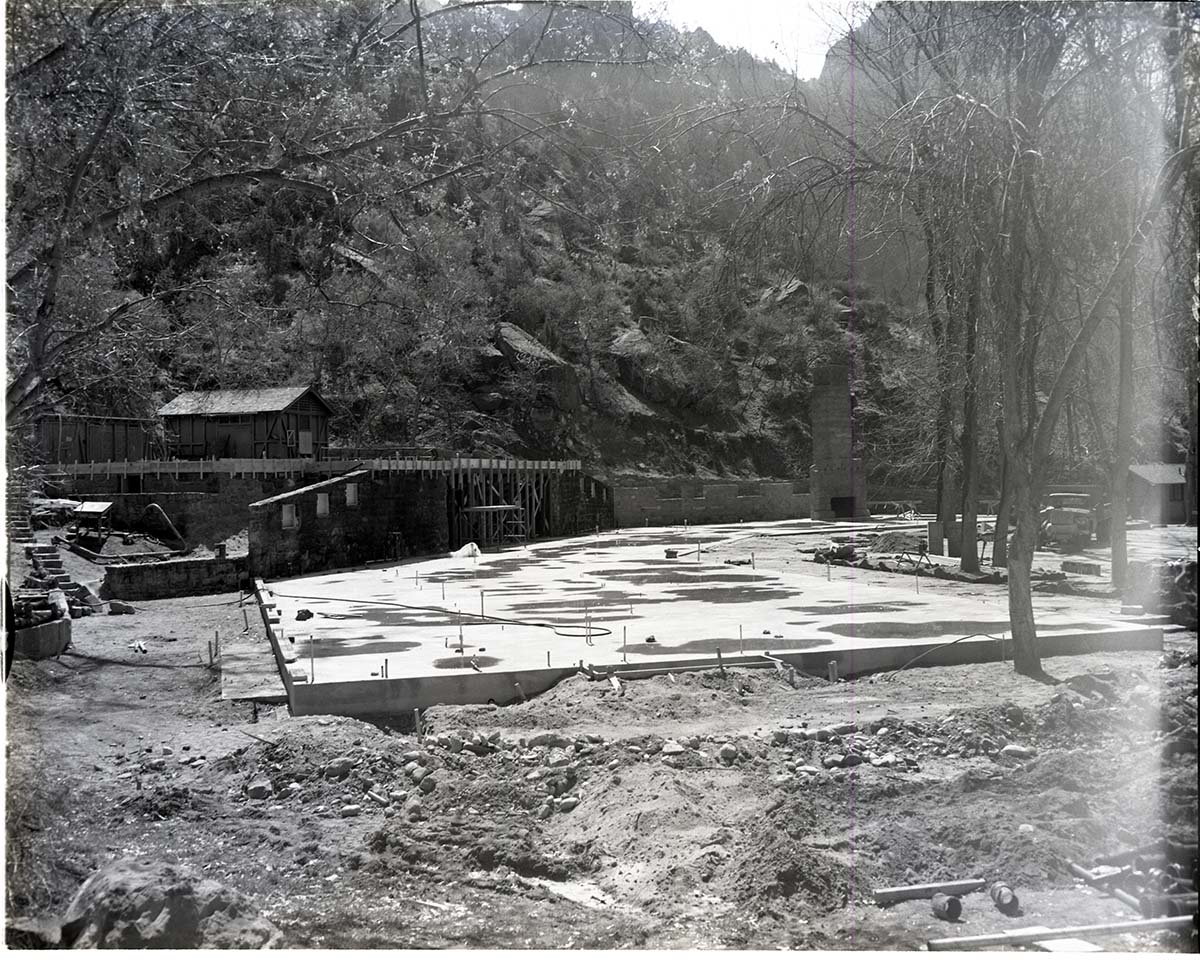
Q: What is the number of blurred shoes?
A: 0